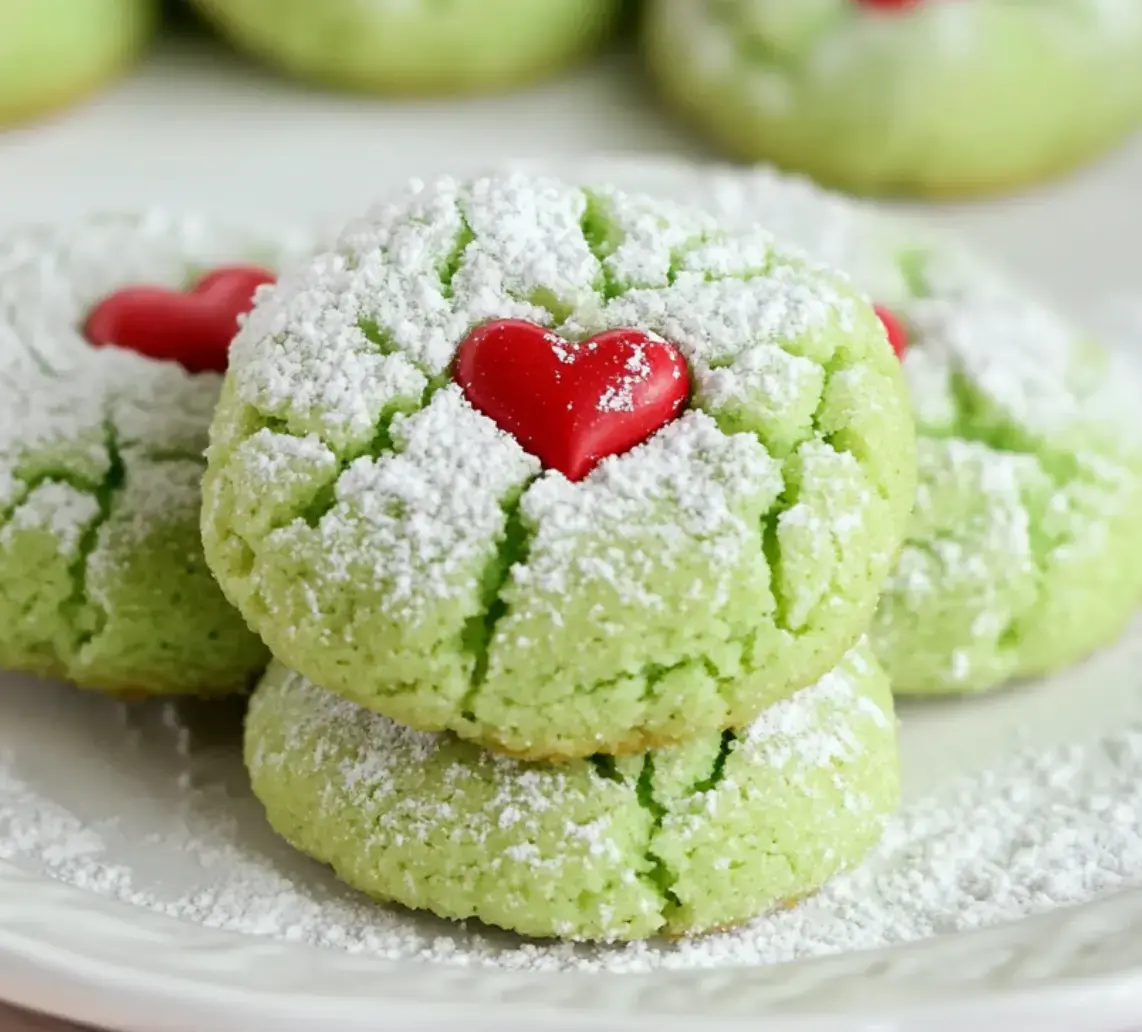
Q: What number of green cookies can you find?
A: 7